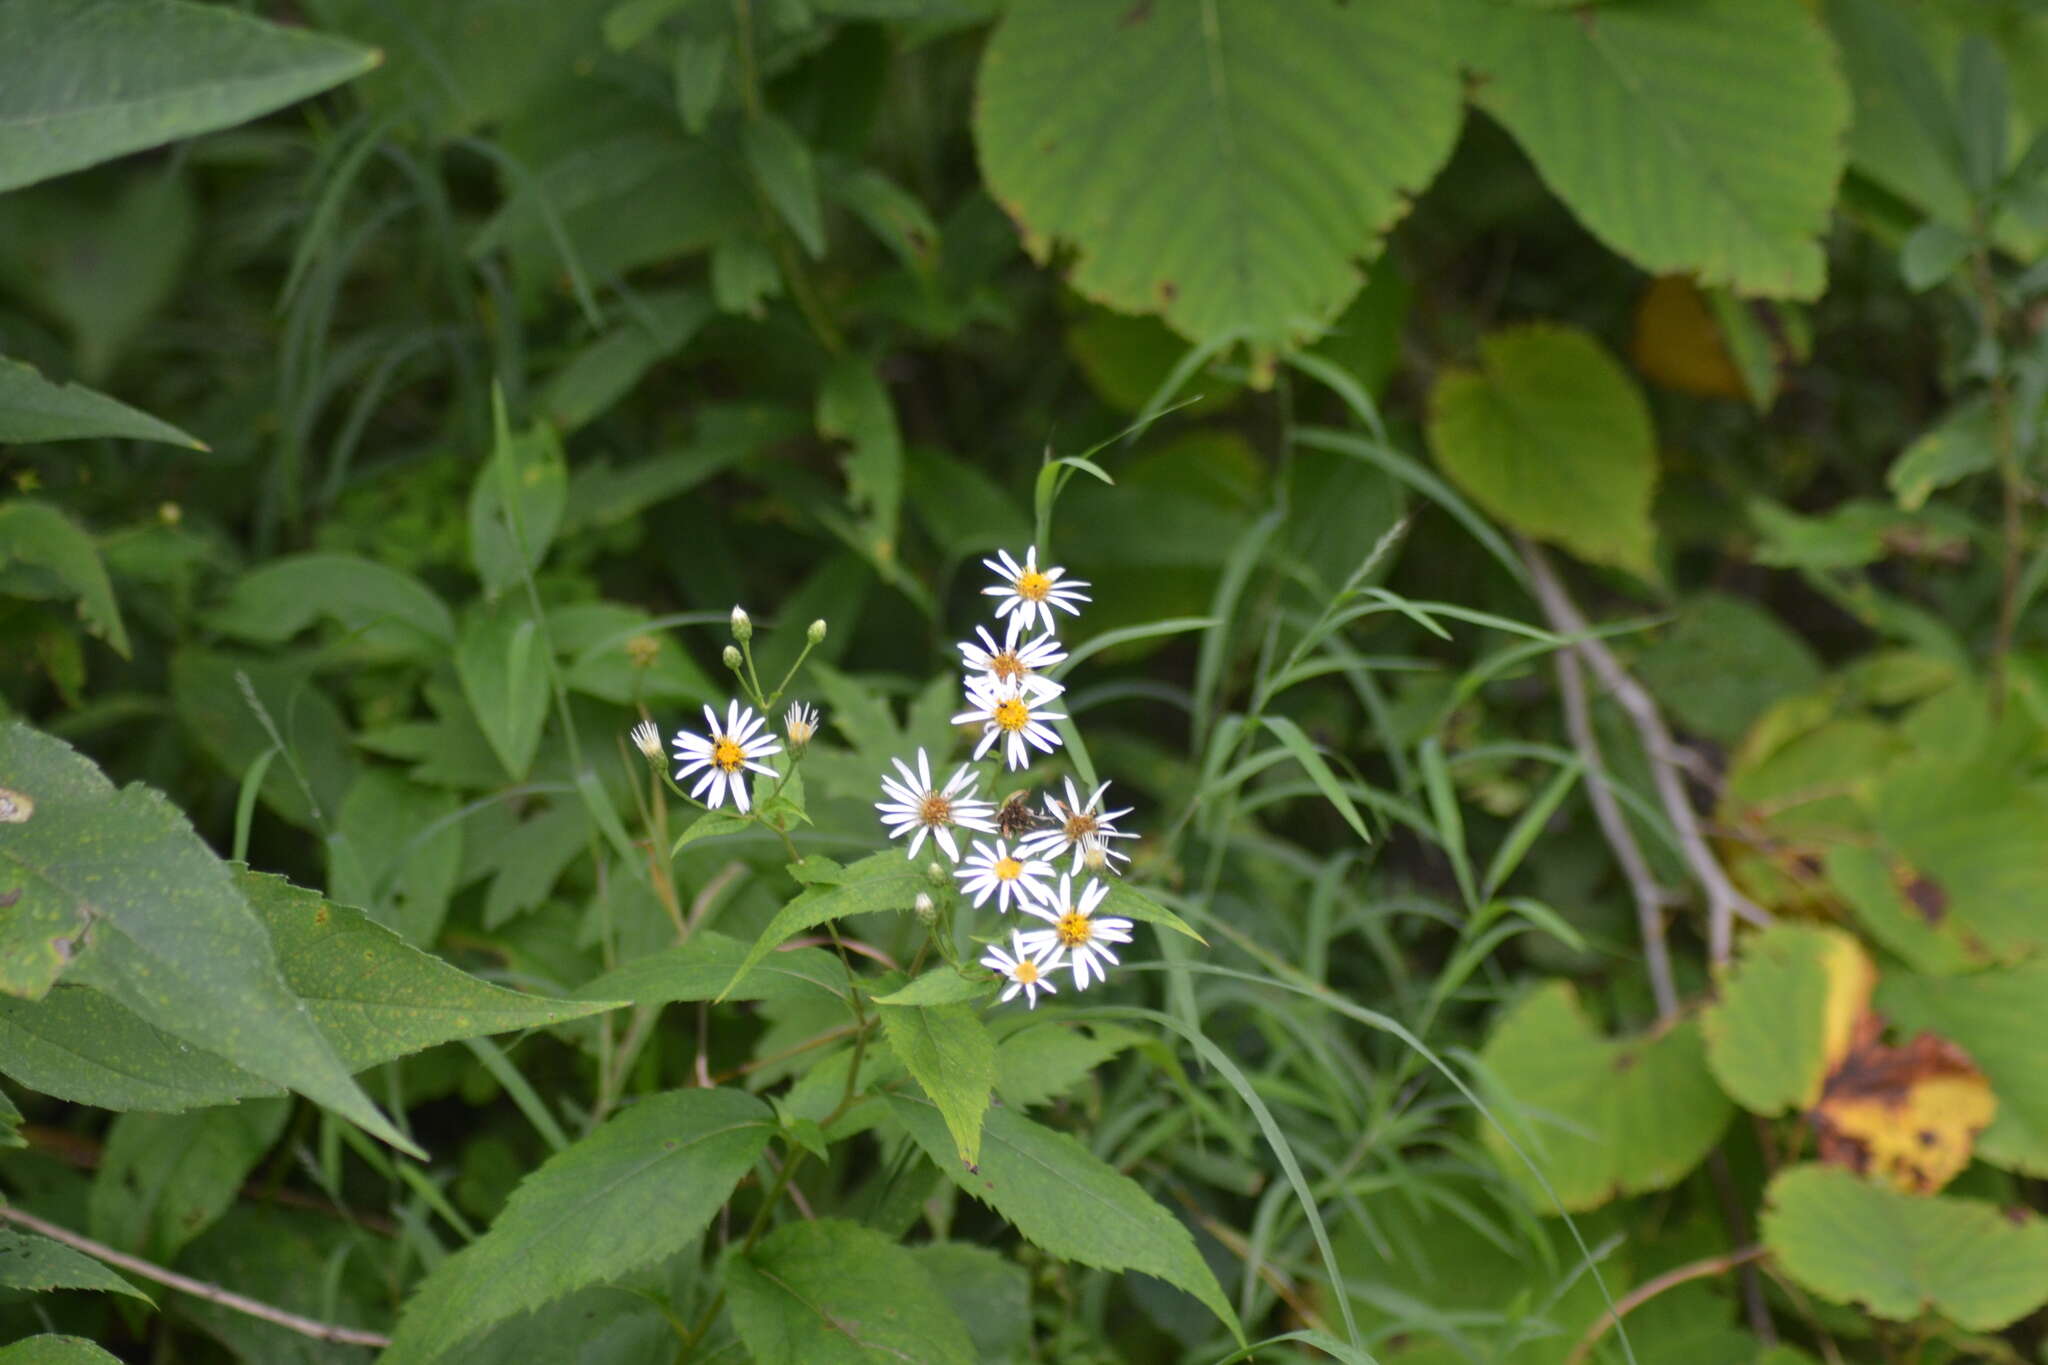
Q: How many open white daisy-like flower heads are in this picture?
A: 9